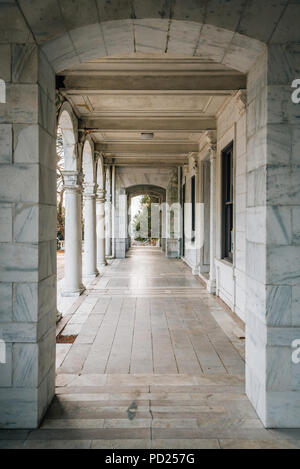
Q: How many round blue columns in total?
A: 0